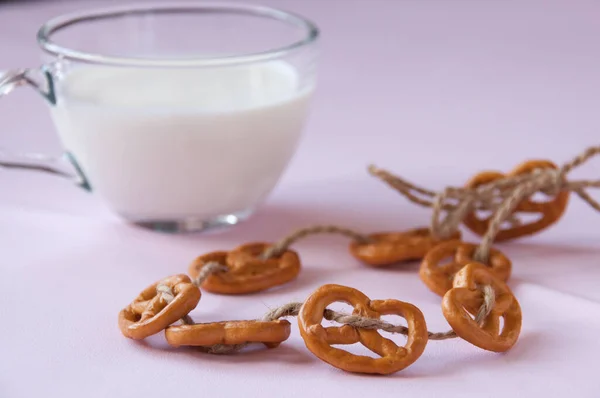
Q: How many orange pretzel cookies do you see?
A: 8